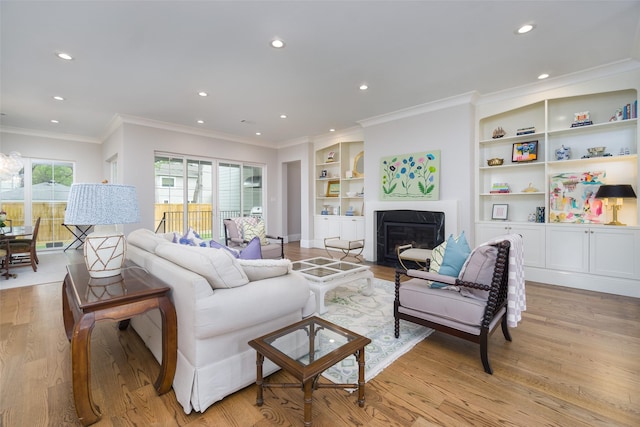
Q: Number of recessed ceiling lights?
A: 12